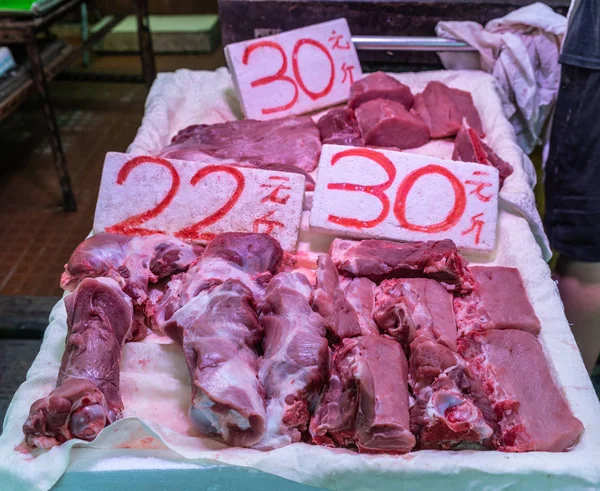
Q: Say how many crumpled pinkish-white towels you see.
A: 1